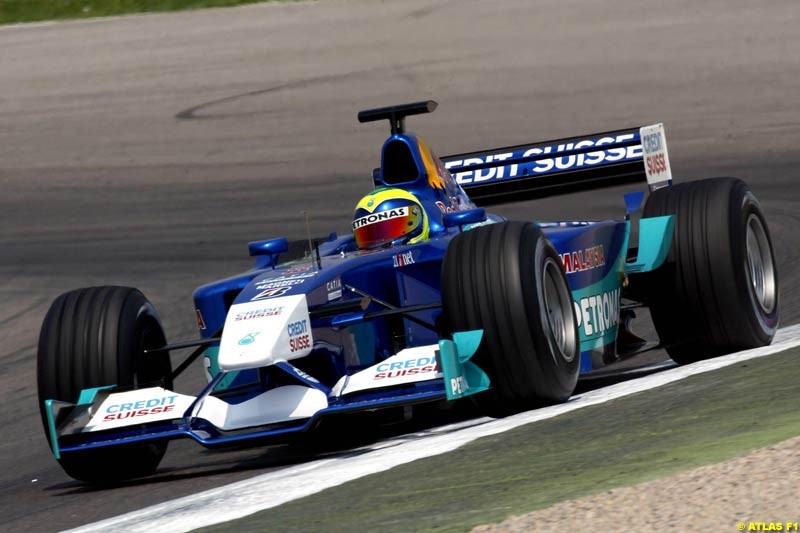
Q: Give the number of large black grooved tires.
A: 3